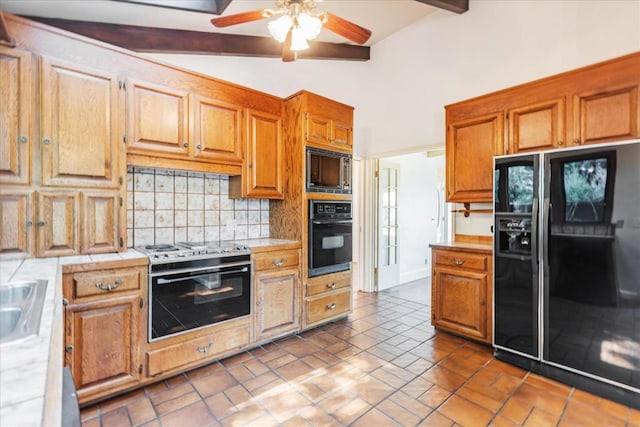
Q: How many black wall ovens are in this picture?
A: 1